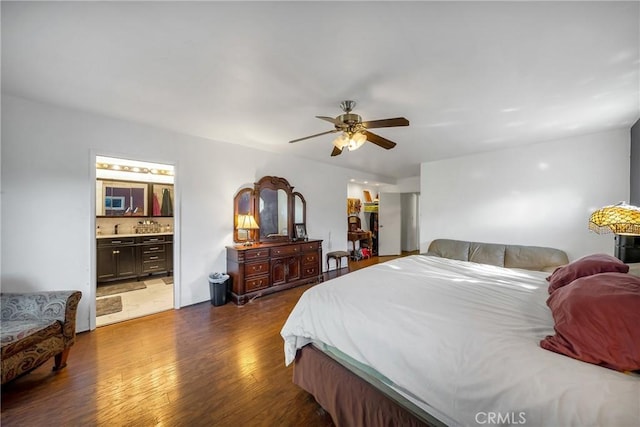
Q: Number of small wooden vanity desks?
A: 1